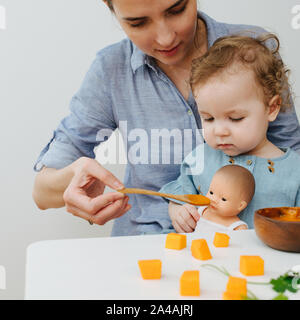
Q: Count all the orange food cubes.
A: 7